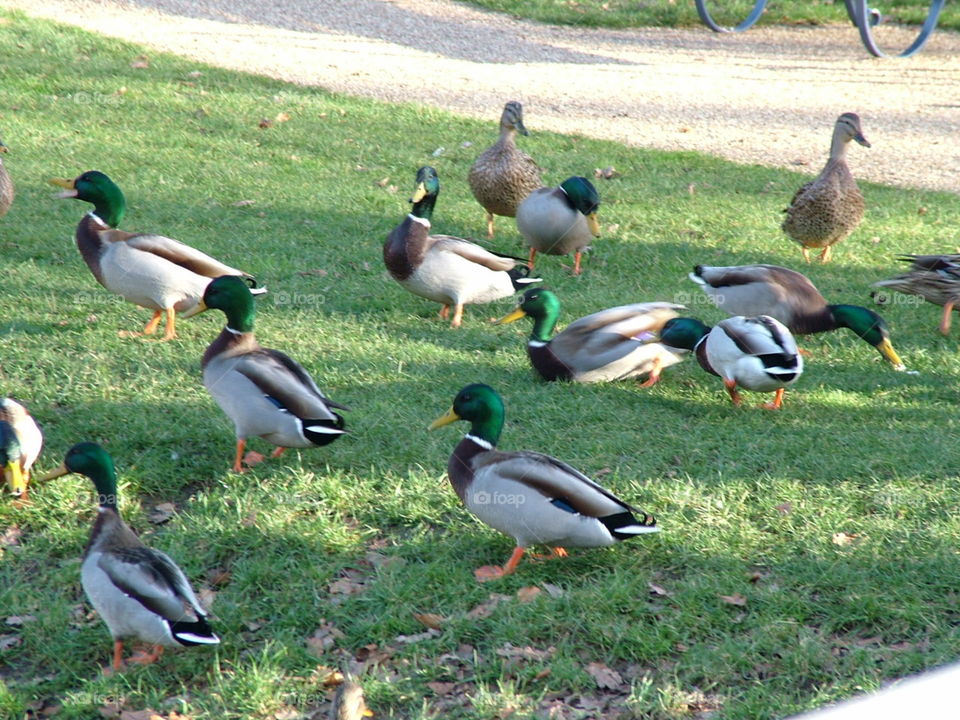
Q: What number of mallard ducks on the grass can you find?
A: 14